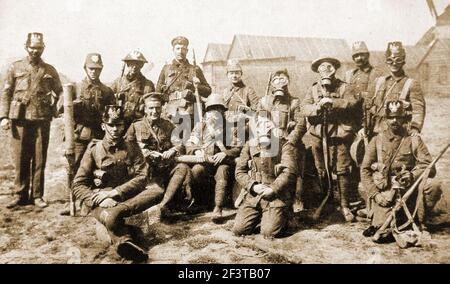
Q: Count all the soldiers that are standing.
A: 9